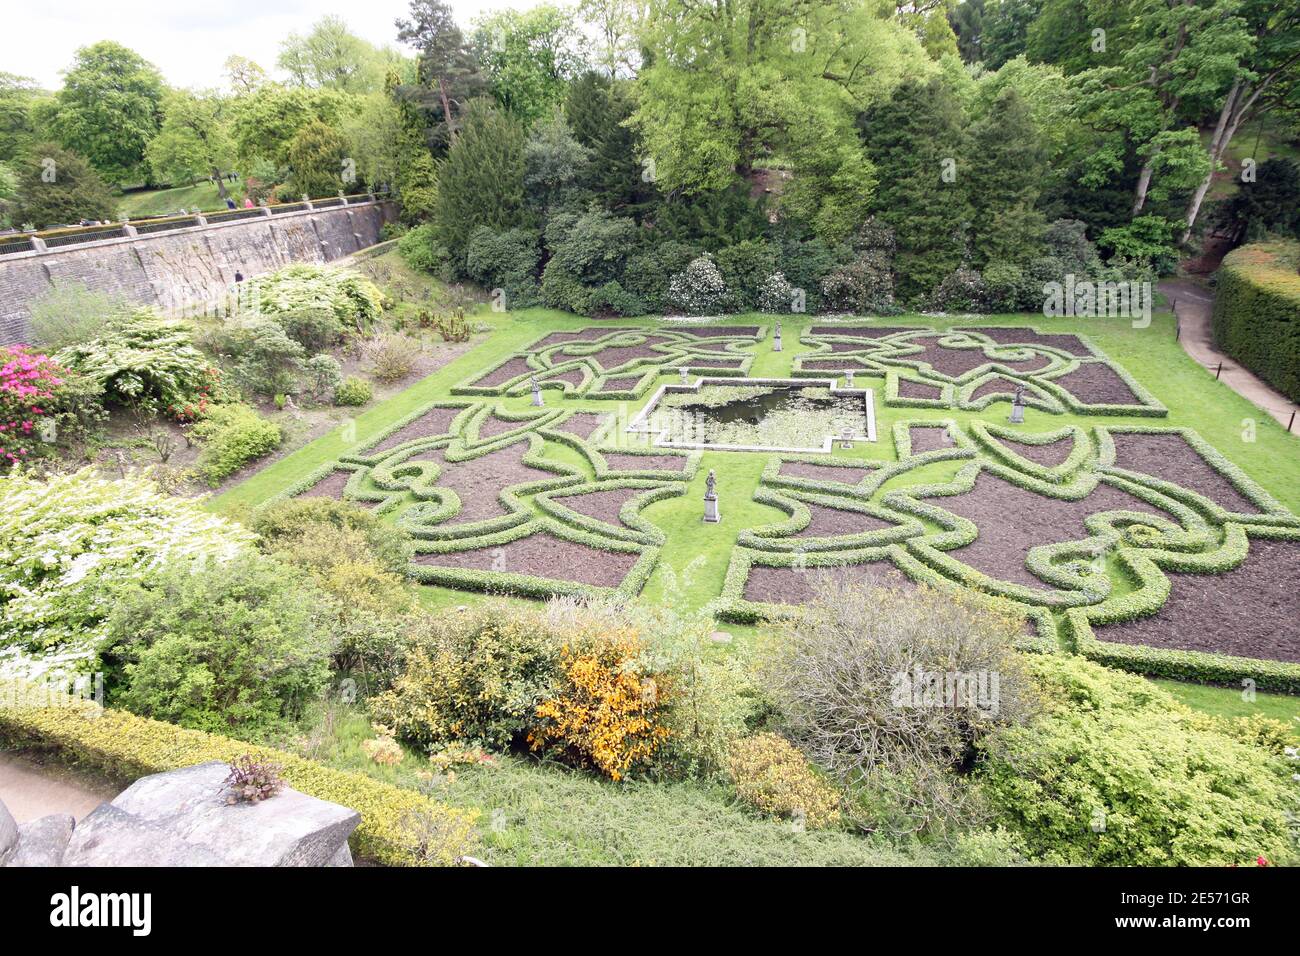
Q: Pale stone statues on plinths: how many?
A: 4